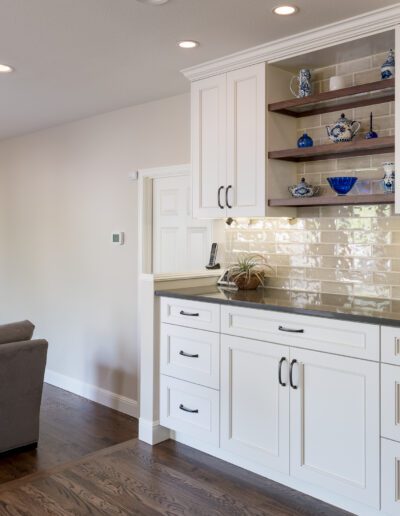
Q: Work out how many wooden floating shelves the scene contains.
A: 3